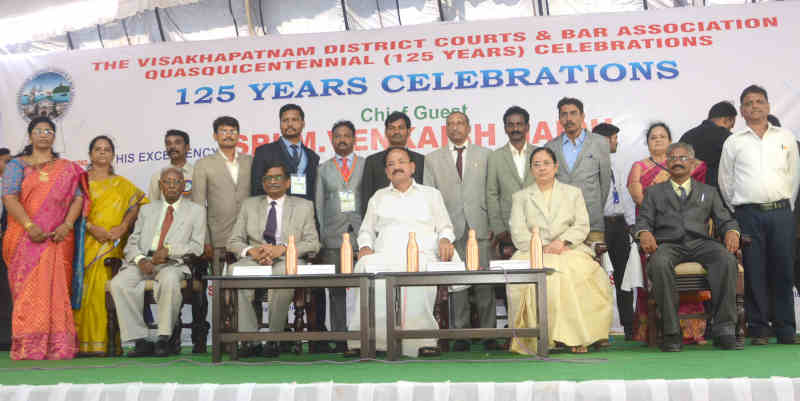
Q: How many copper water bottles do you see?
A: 5